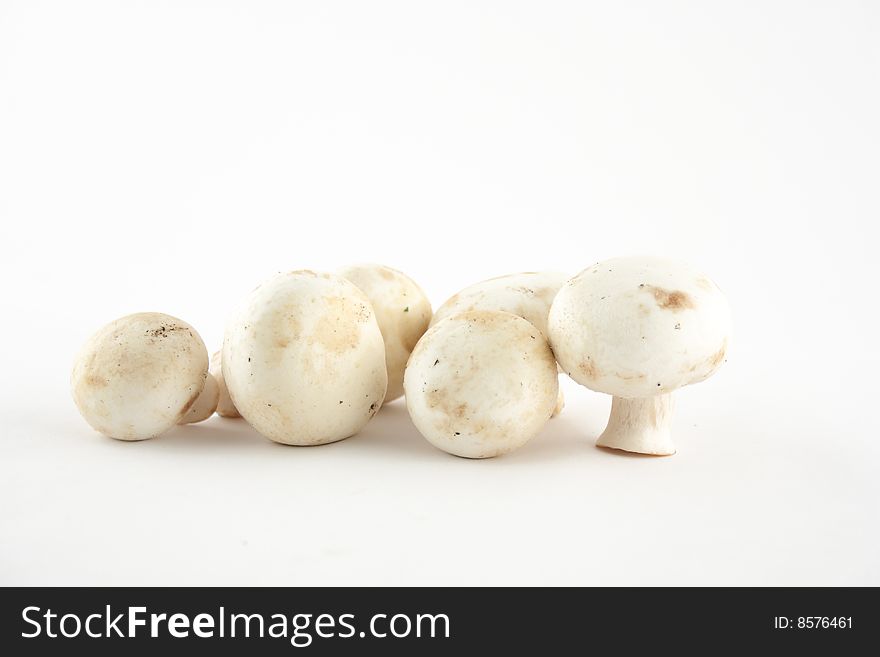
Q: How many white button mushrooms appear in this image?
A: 6